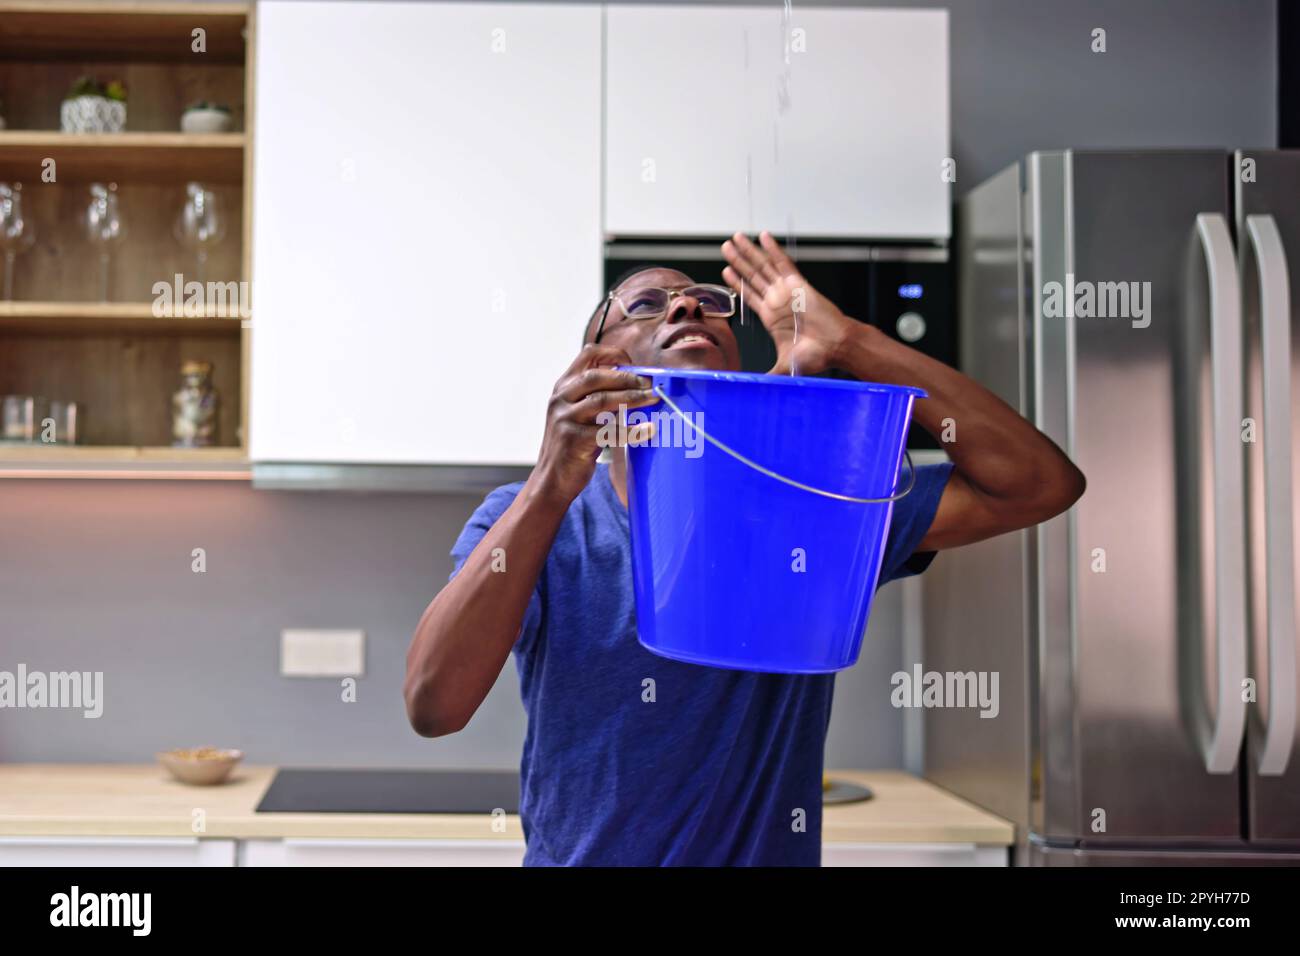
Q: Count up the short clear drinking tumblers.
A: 2